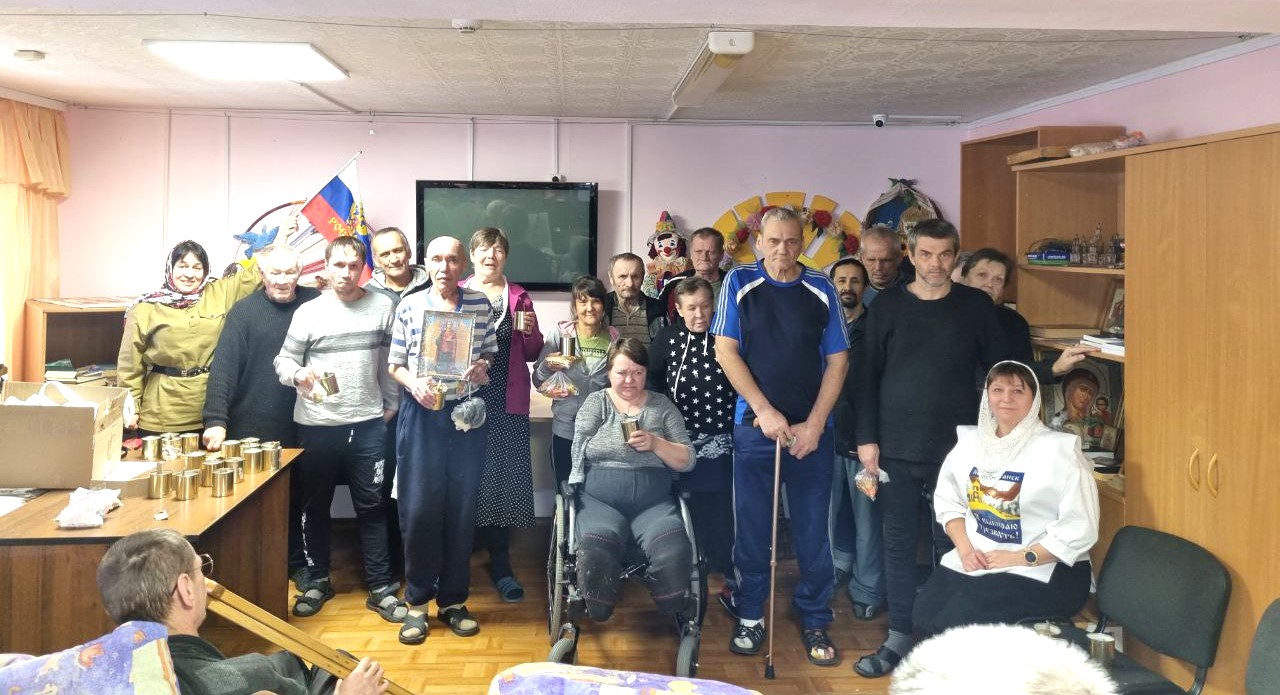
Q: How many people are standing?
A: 15